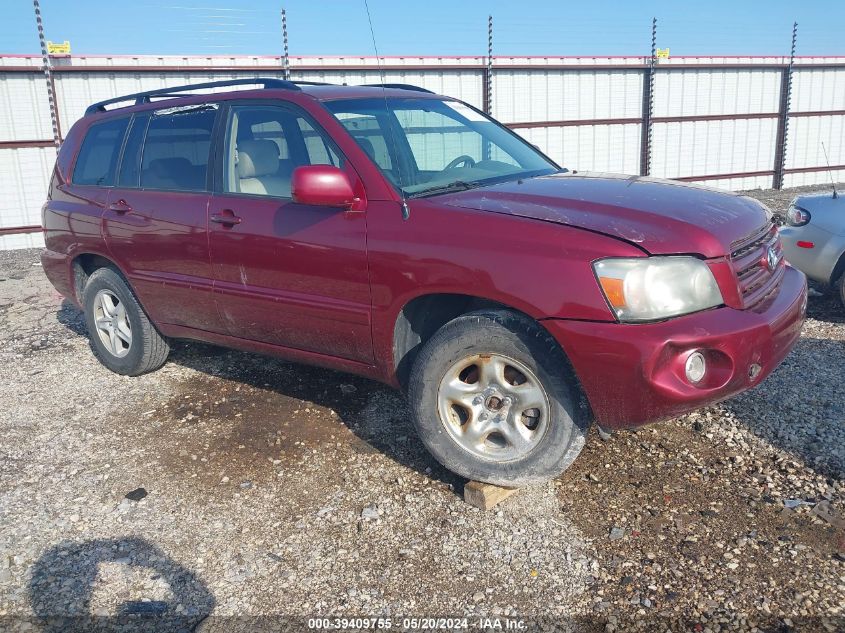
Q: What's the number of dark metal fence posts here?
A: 5